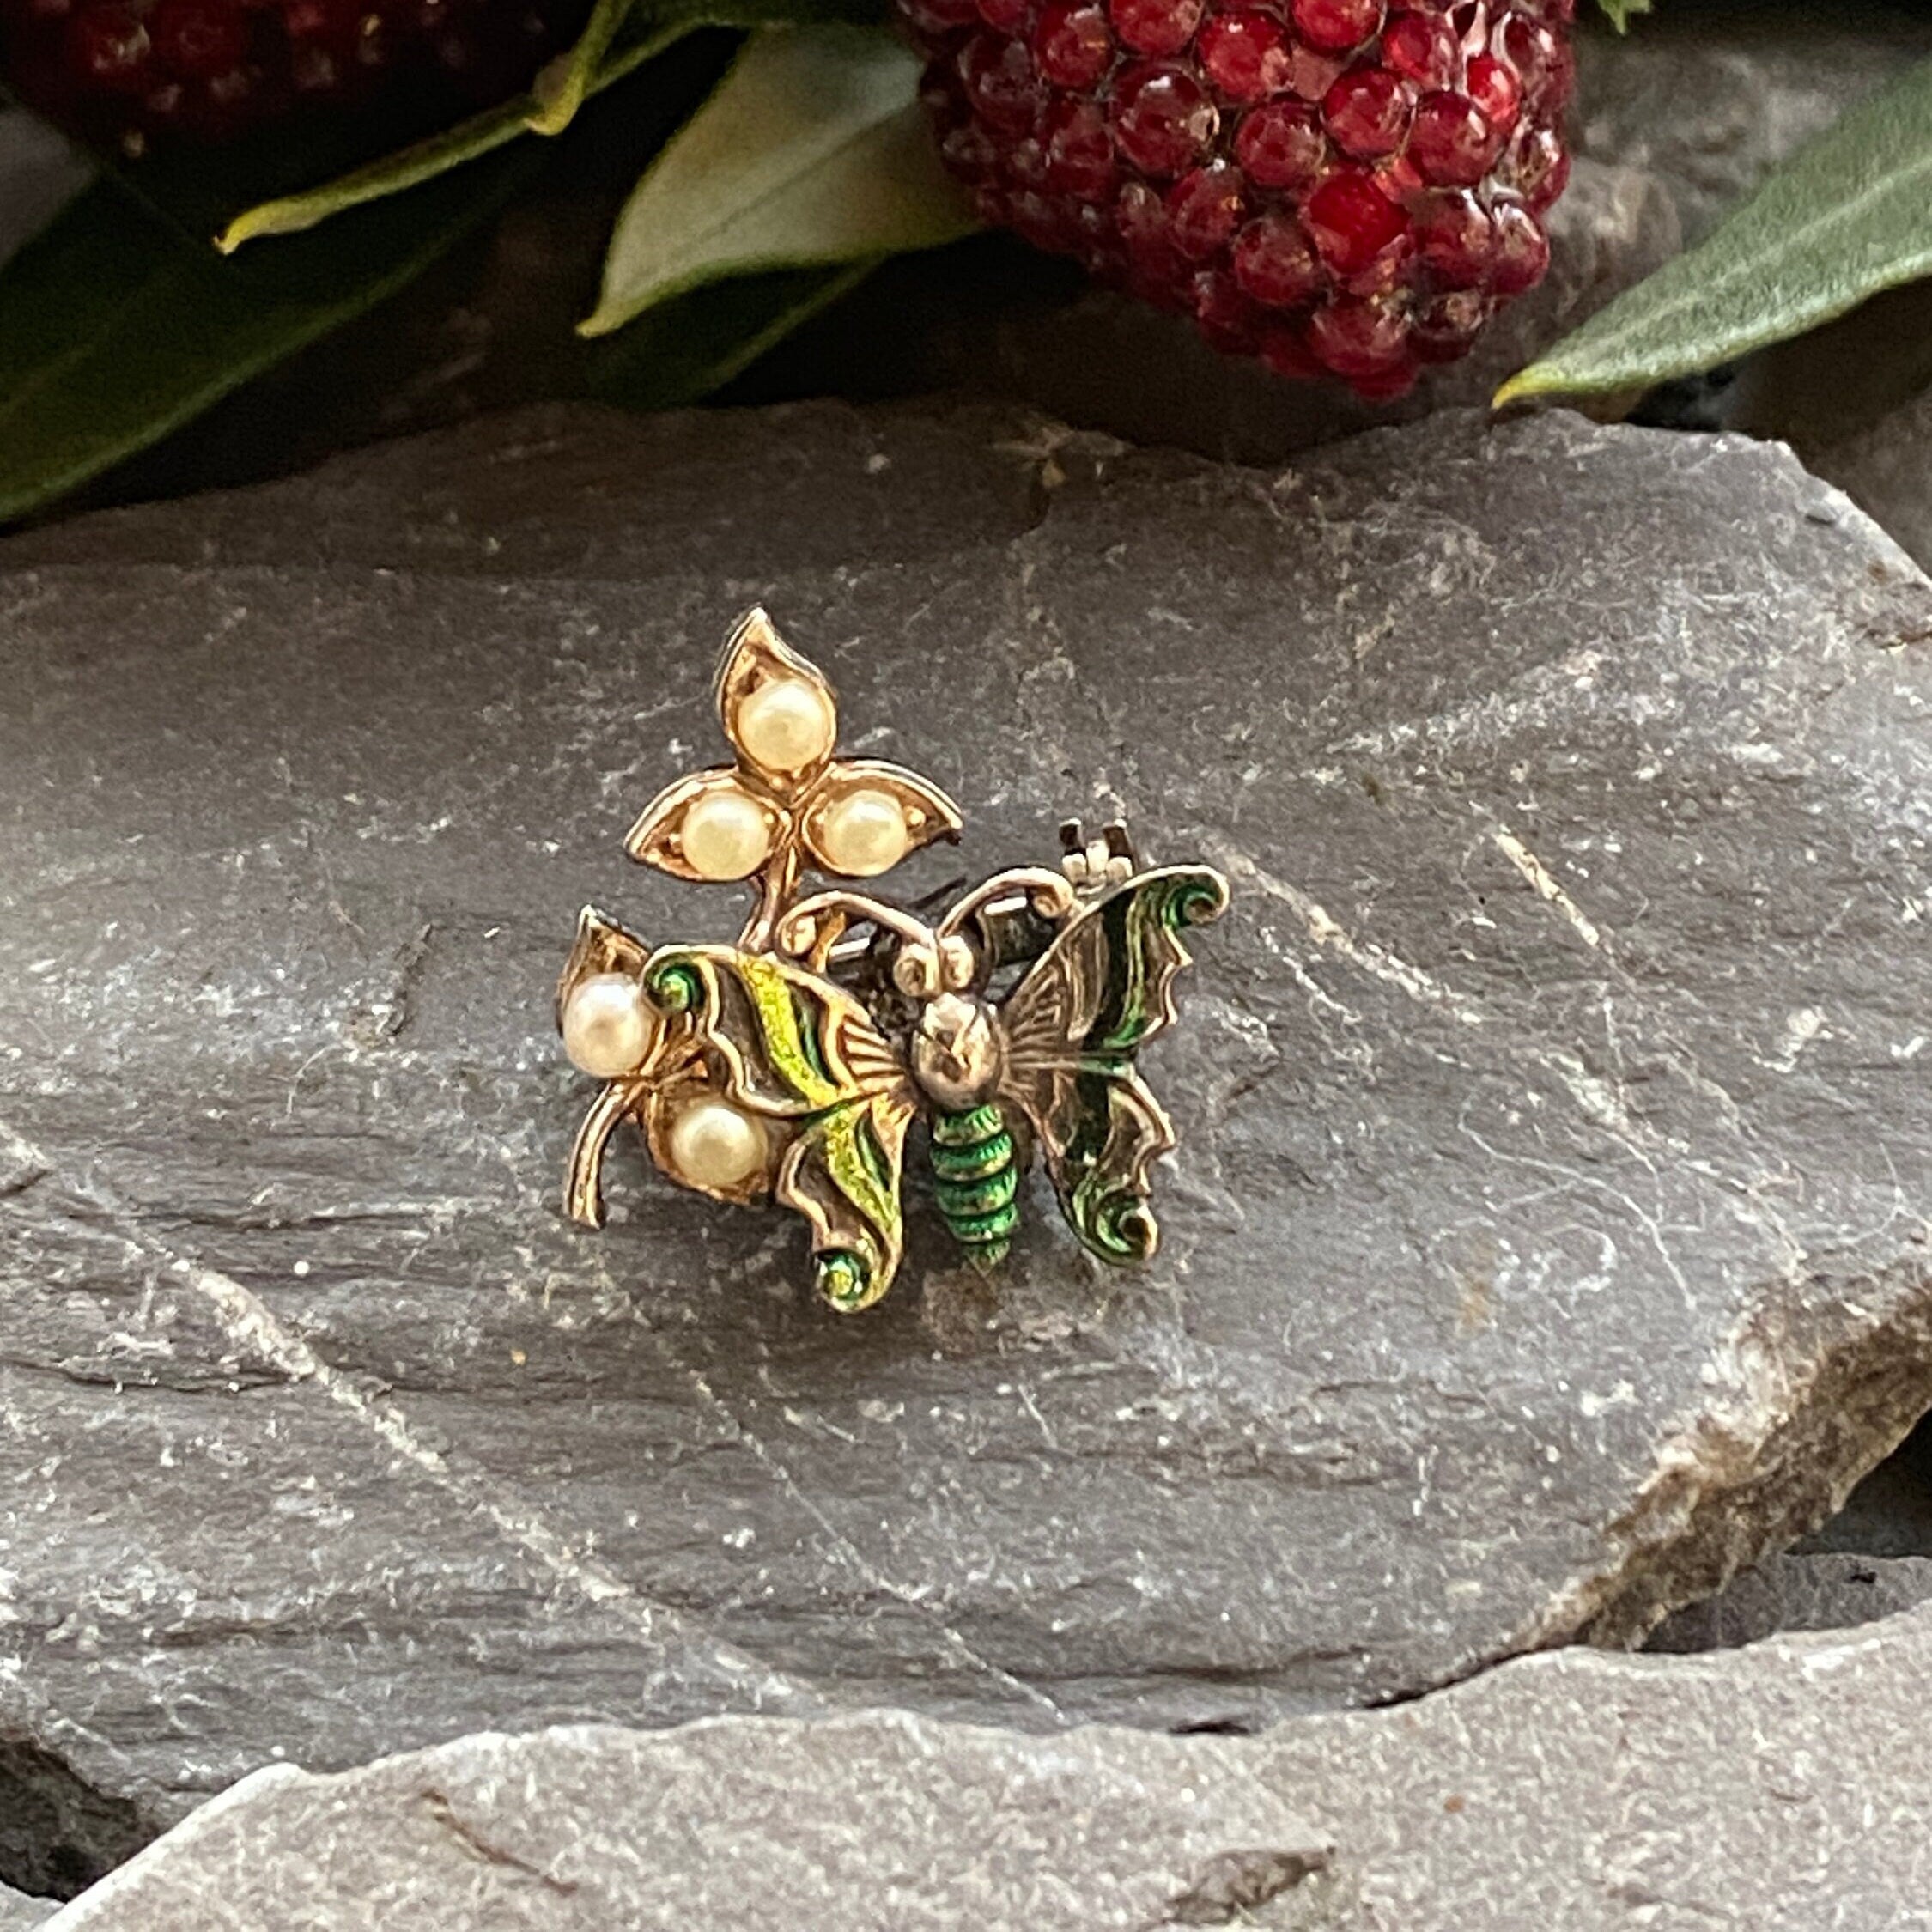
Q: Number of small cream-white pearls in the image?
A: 5